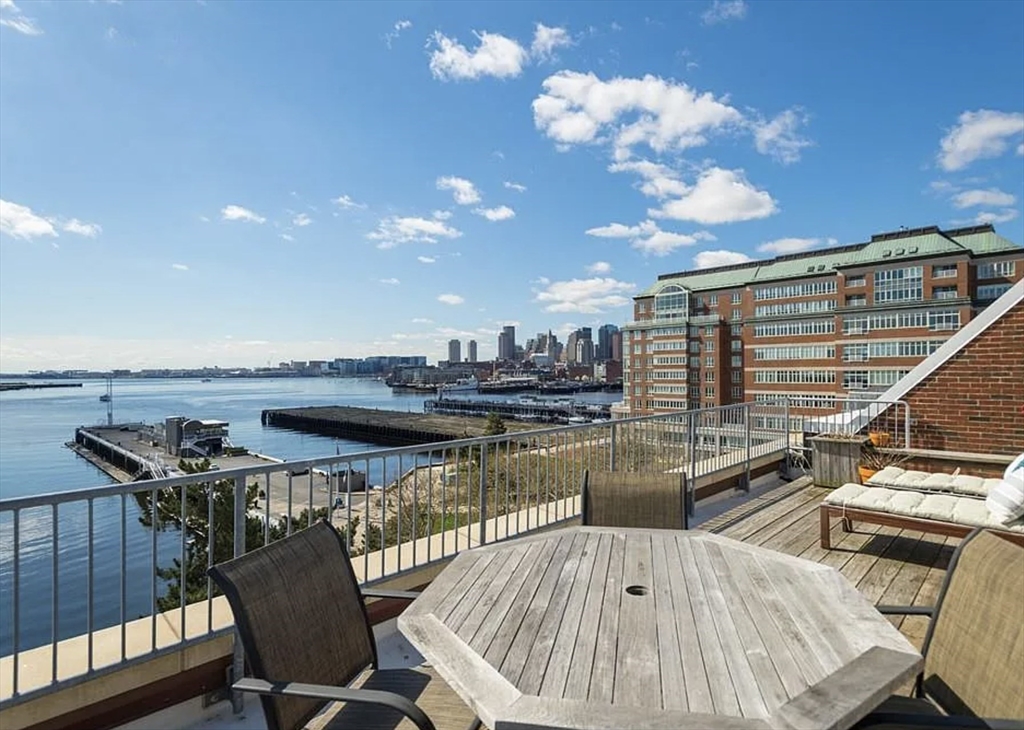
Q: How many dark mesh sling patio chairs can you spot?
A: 3